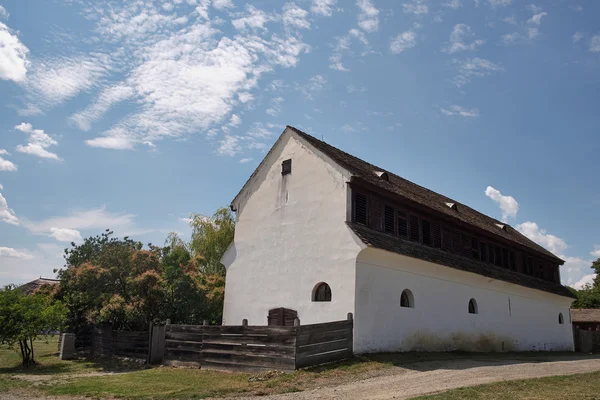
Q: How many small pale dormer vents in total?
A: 3